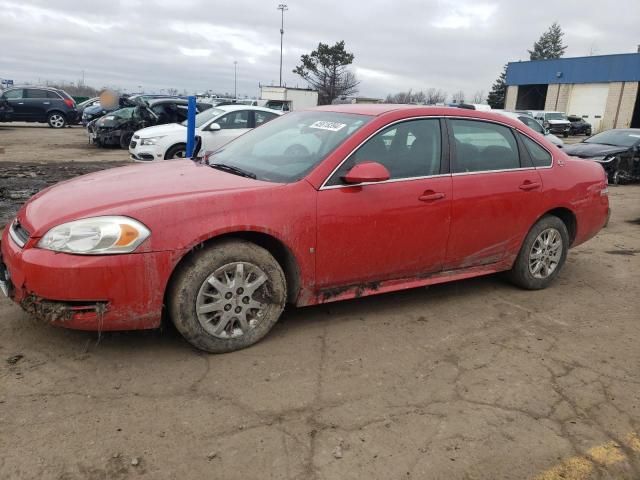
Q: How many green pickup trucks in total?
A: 0